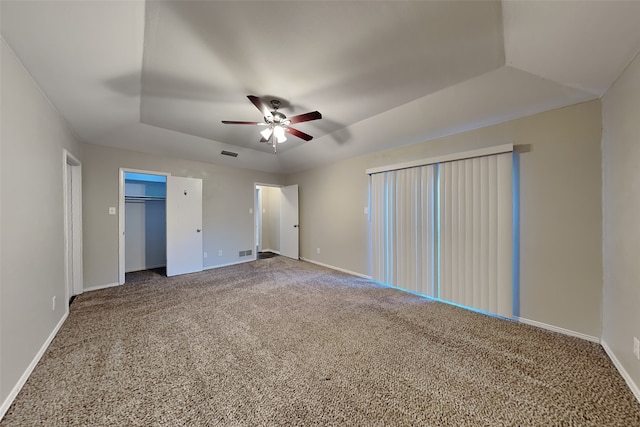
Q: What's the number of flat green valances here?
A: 0